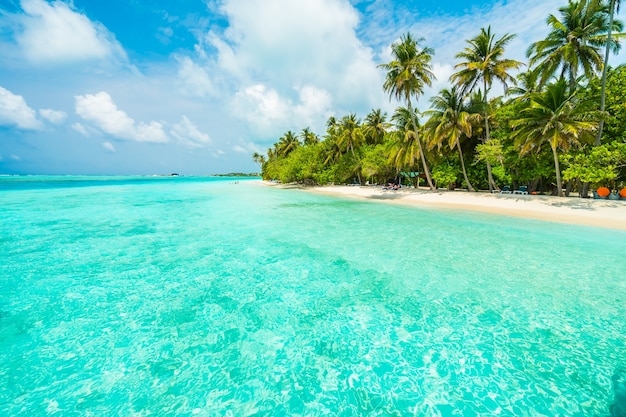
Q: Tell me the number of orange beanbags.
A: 2